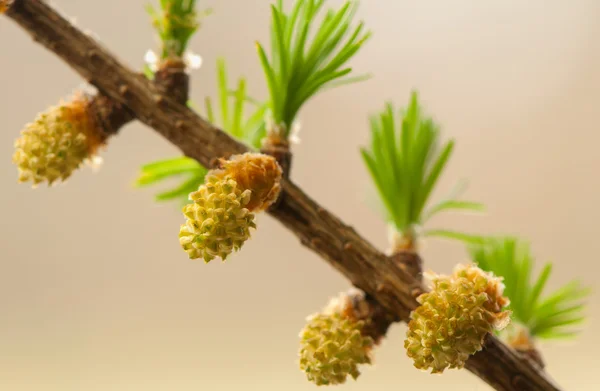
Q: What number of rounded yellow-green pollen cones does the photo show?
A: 4